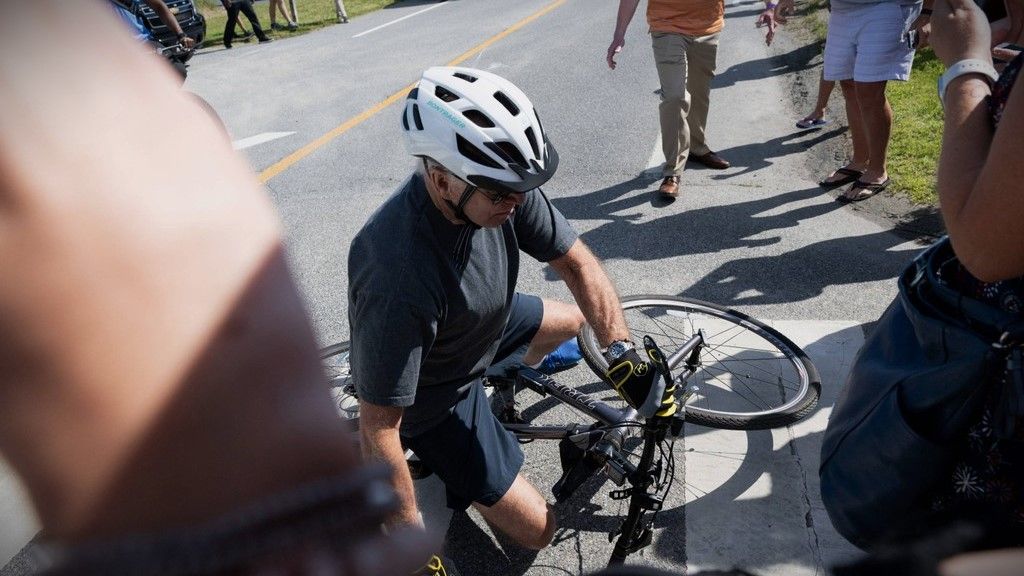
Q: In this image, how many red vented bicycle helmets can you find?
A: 0